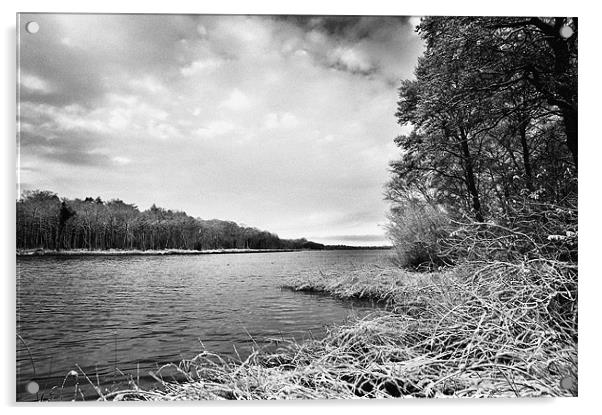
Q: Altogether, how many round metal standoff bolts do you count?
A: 4